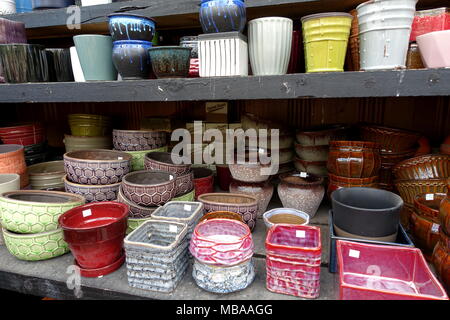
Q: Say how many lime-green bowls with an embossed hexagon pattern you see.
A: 5